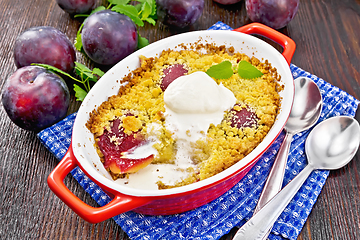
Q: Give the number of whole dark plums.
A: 7